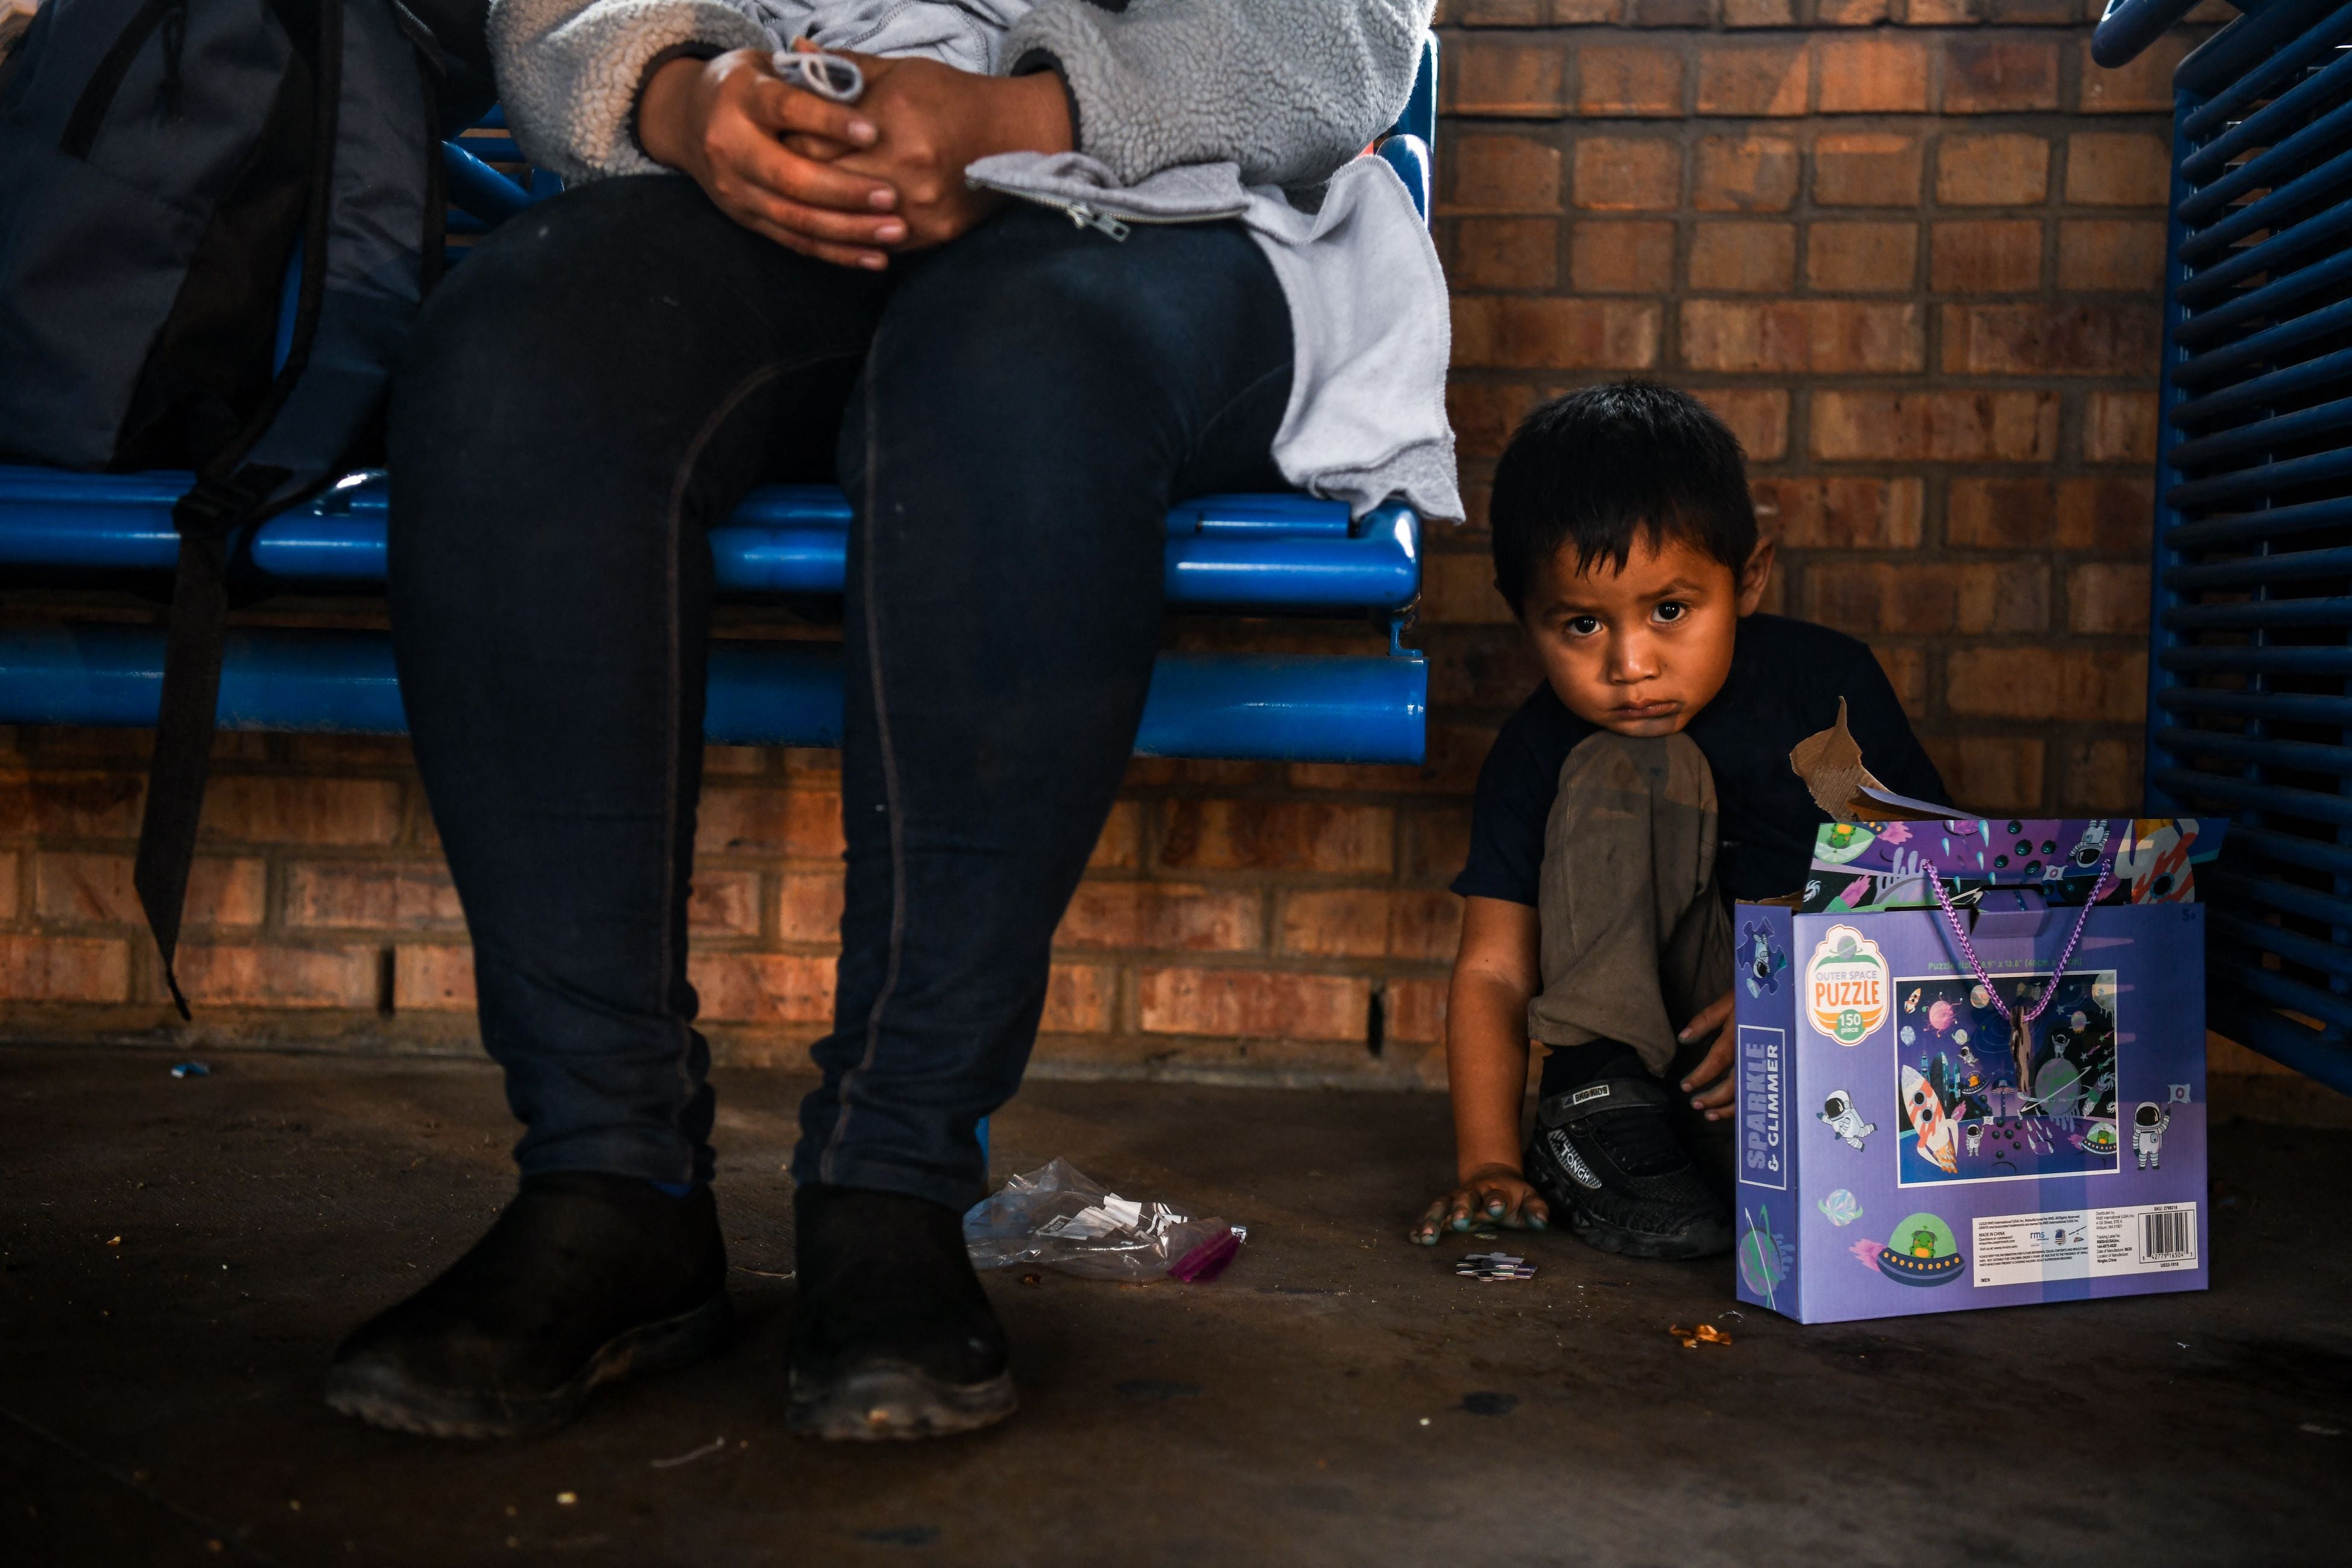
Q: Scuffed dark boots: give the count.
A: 2